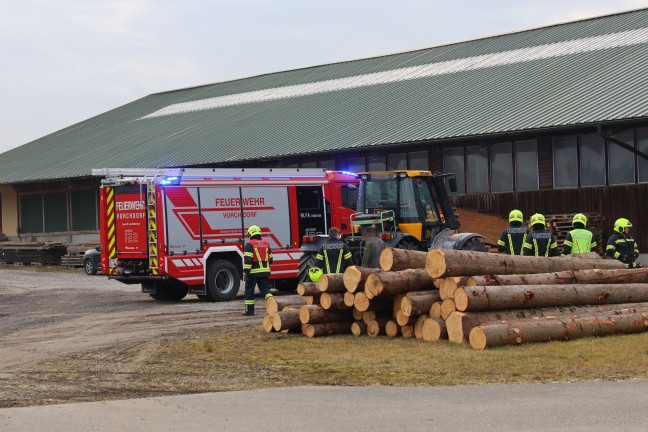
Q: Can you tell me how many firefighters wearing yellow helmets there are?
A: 5